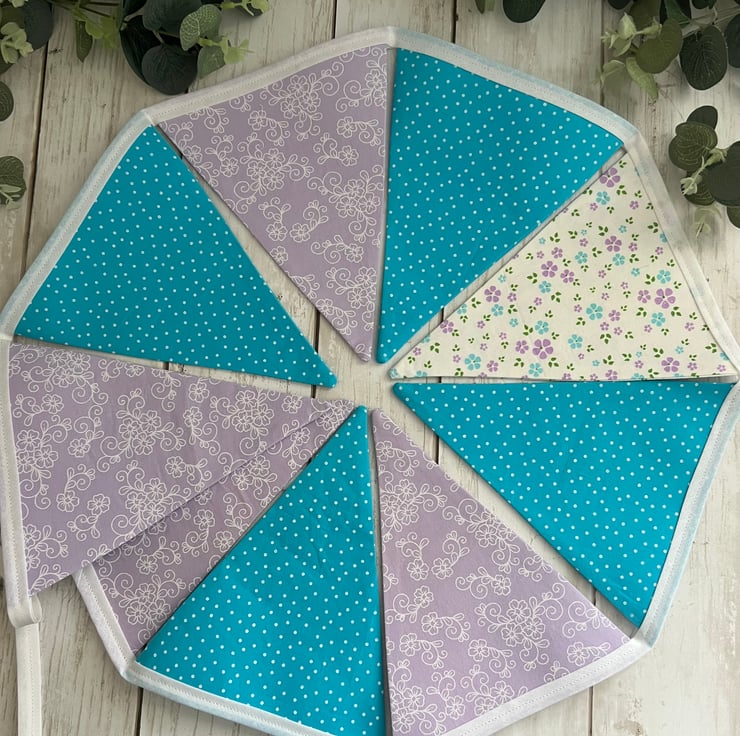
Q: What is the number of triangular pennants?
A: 9